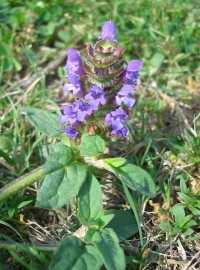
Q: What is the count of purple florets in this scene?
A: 11